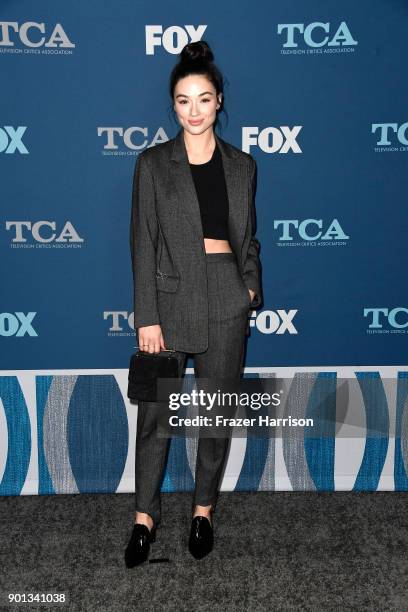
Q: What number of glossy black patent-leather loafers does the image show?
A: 2